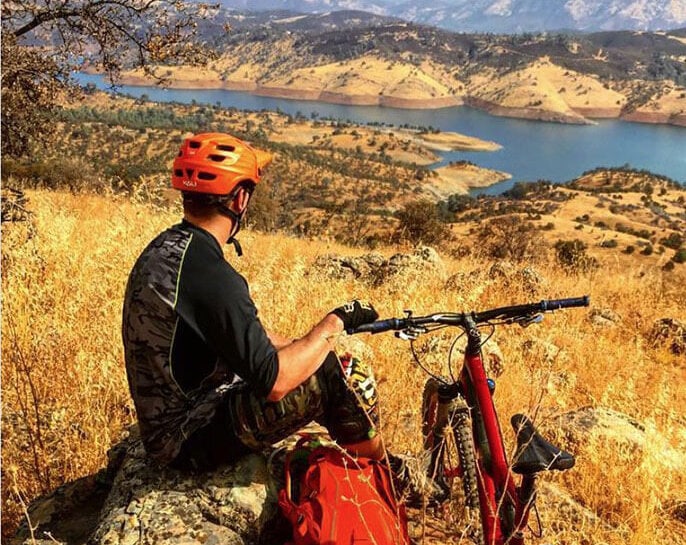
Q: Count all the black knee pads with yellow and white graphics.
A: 1